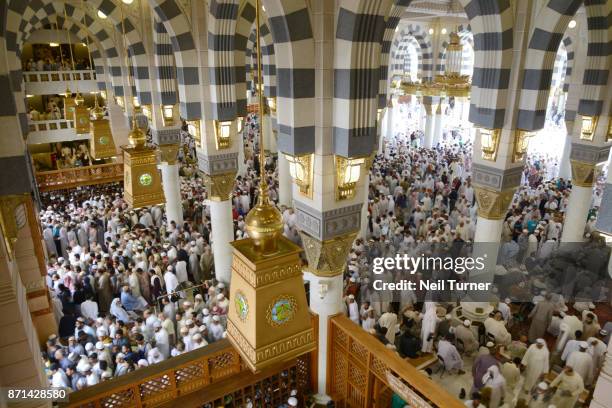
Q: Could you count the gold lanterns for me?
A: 5